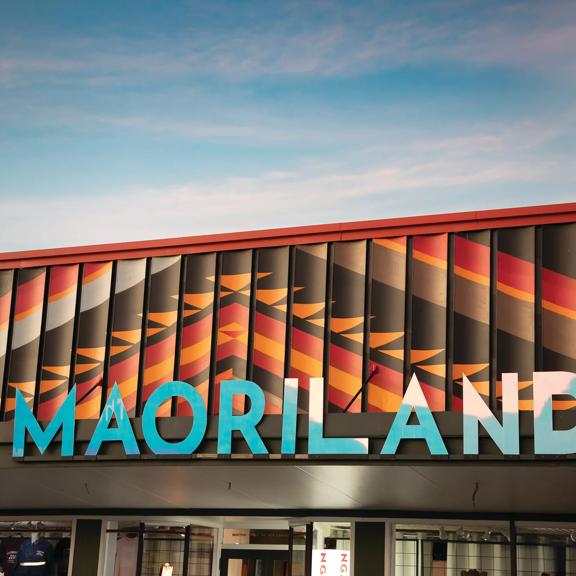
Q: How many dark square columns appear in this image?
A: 2